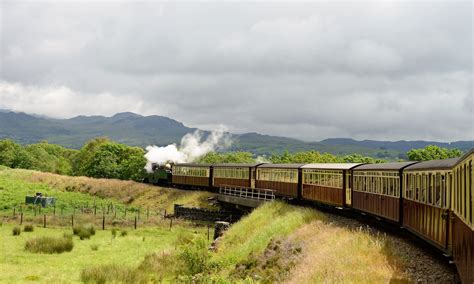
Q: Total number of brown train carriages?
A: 7